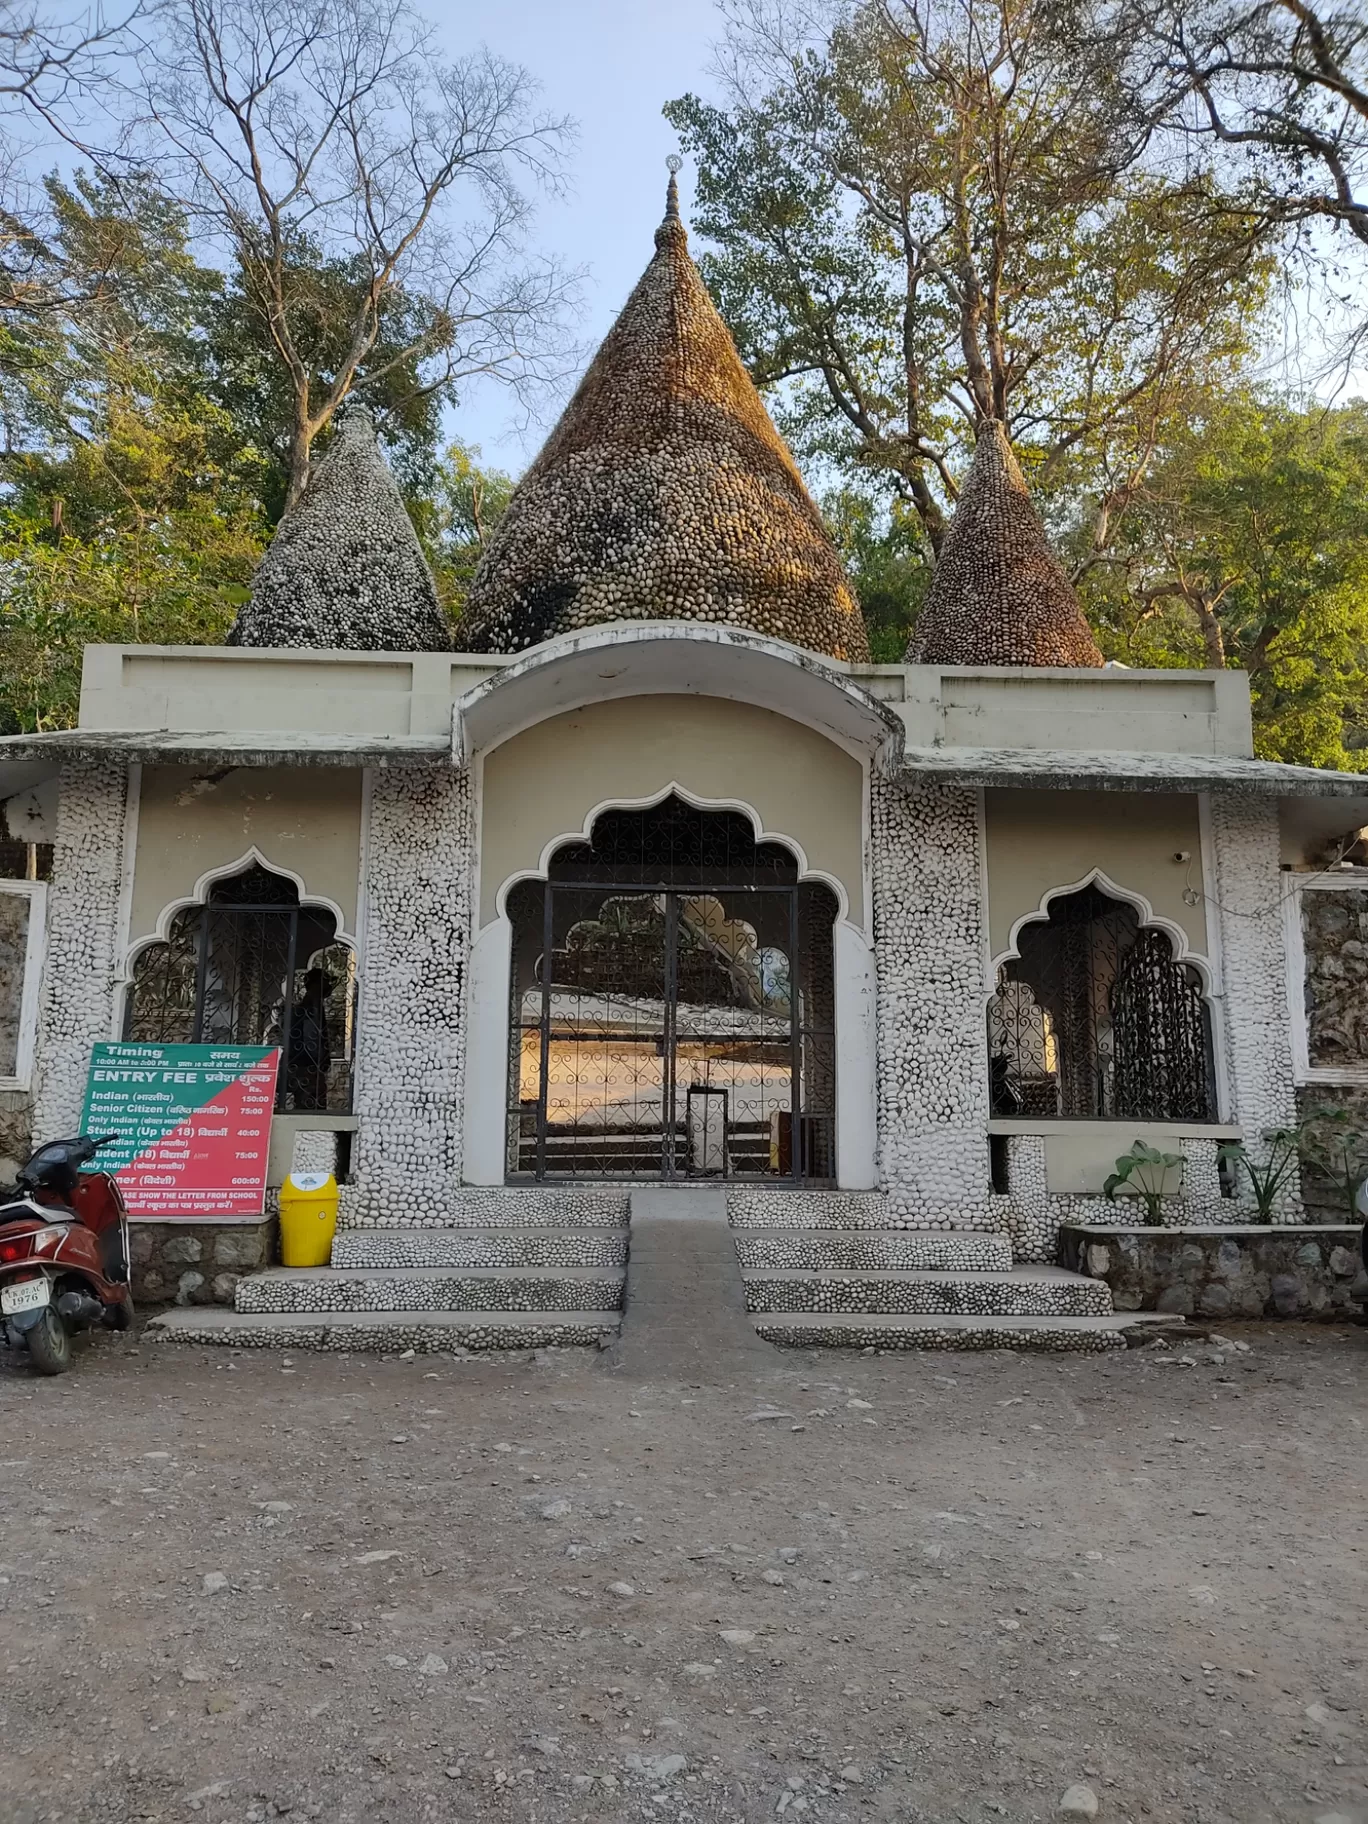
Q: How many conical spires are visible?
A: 3